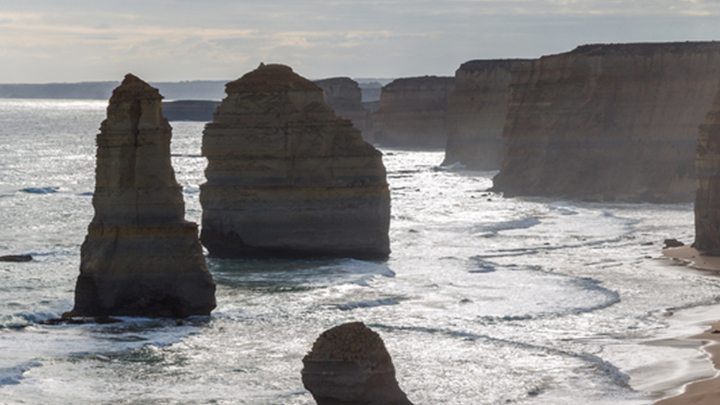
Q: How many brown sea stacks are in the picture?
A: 3